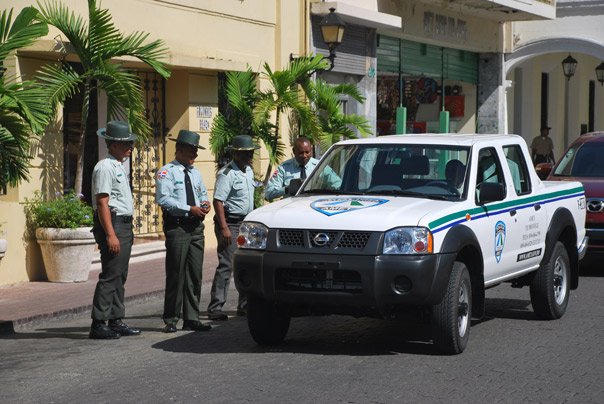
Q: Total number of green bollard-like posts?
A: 2